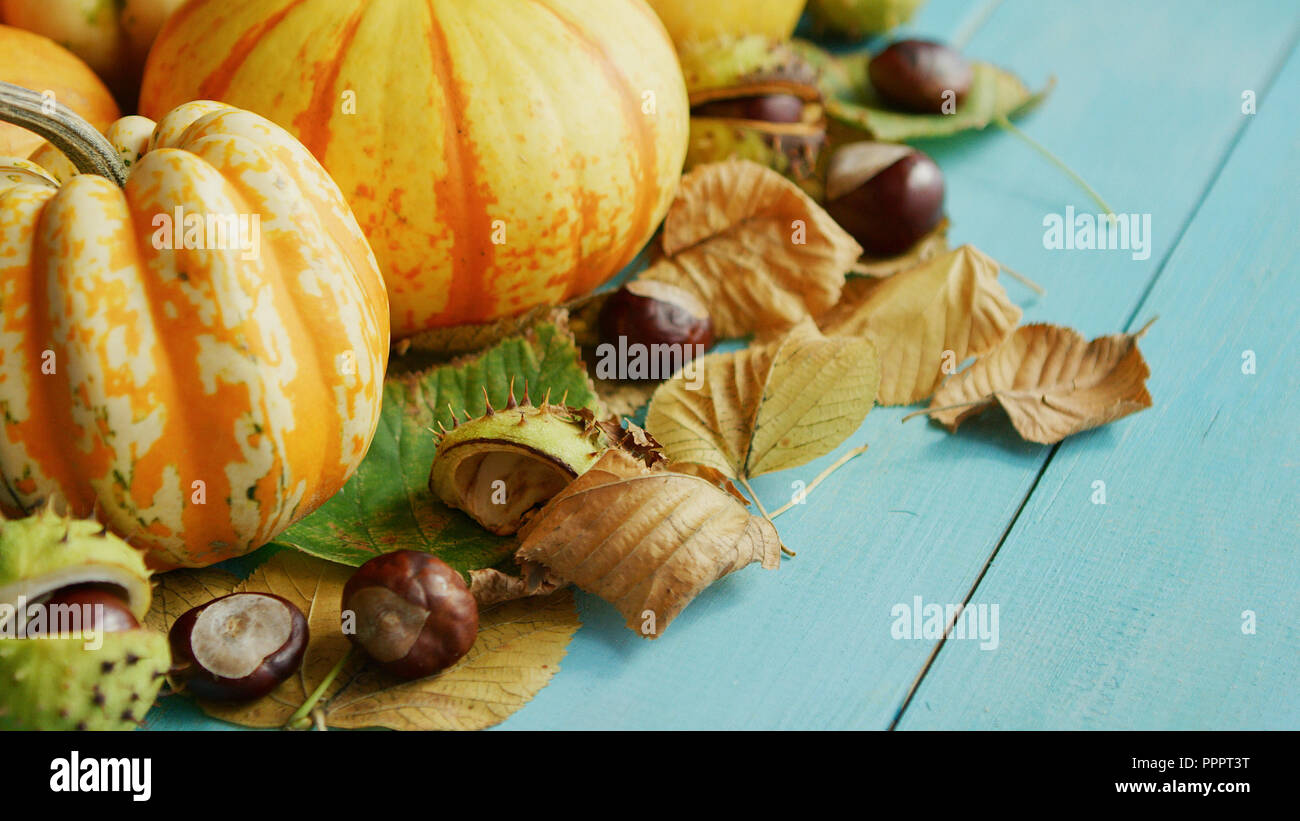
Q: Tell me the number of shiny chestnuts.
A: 7